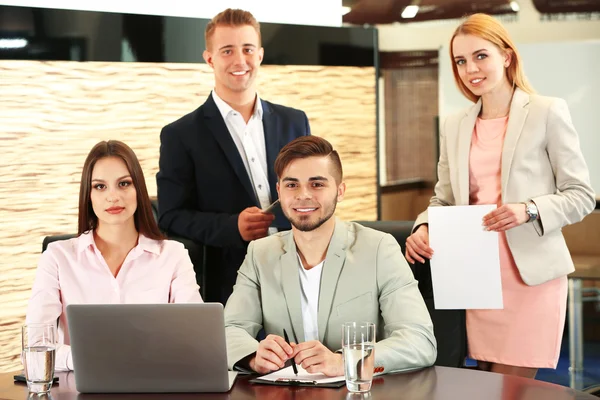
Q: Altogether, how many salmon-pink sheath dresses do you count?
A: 1